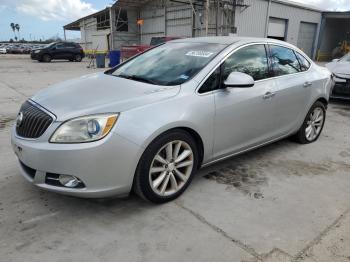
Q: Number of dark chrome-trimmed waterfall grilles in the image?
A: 1